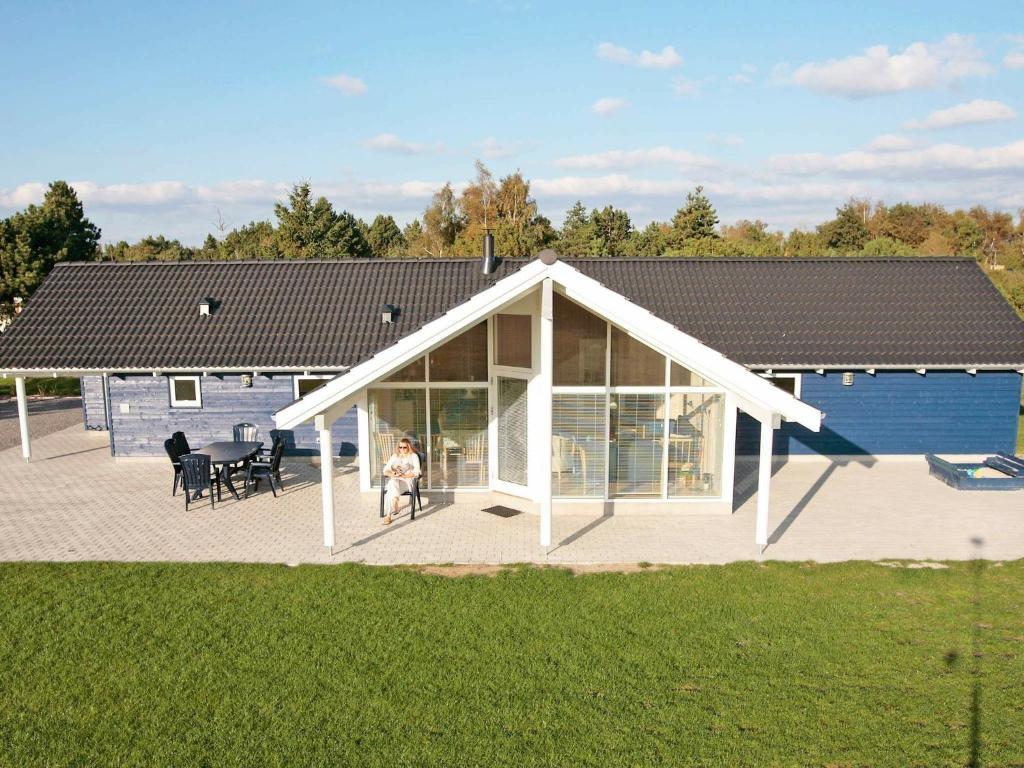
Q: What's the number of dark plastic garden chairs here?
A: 7